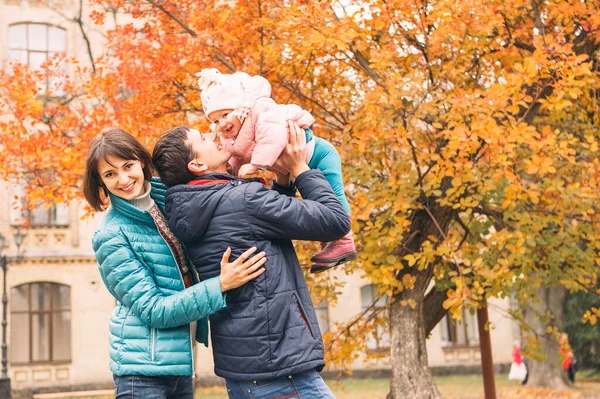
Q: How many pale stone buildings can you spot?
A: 1